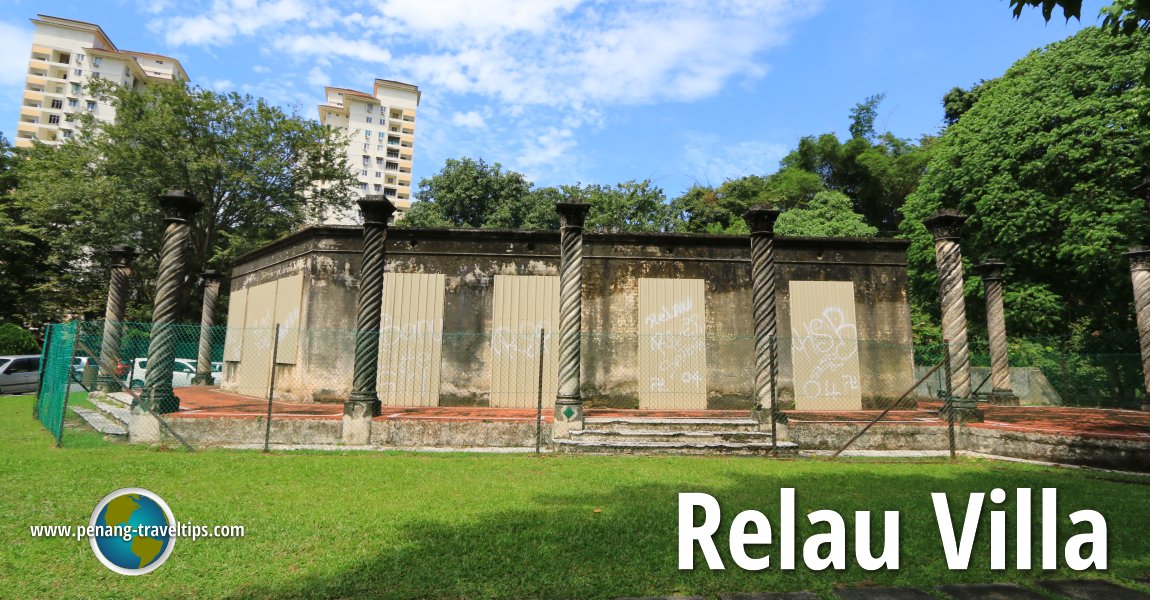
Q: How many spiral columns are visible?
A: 9